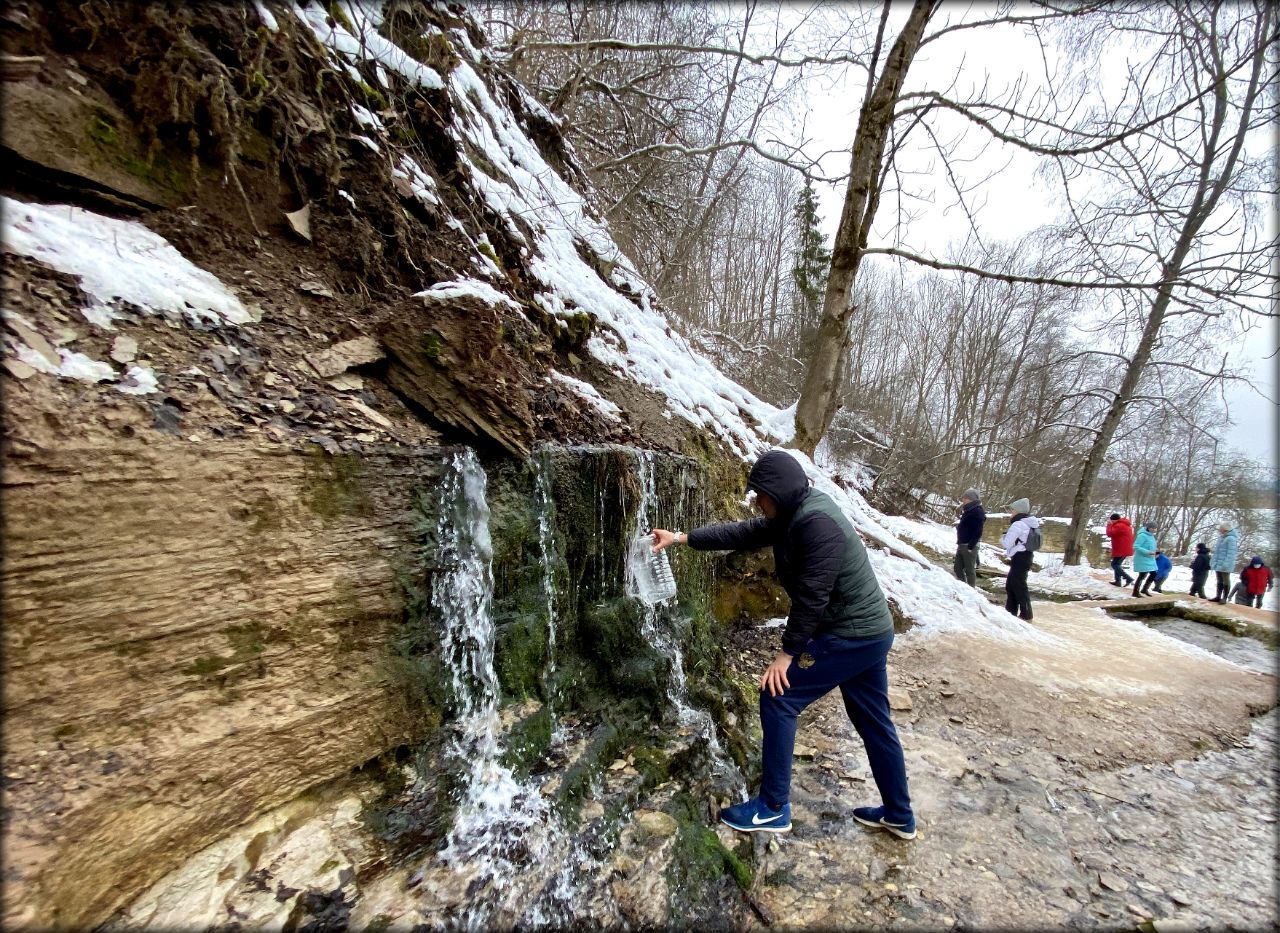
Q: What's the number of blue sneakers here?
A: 2